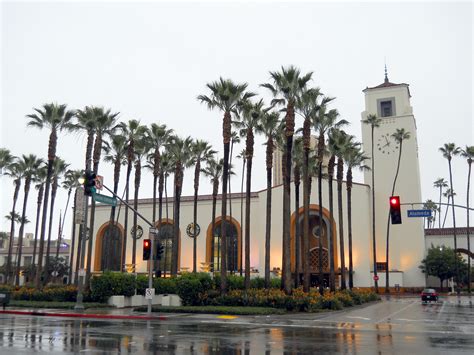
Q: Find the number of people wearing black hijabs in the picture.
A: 0